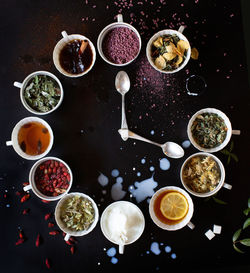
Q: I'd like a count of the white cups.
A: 11